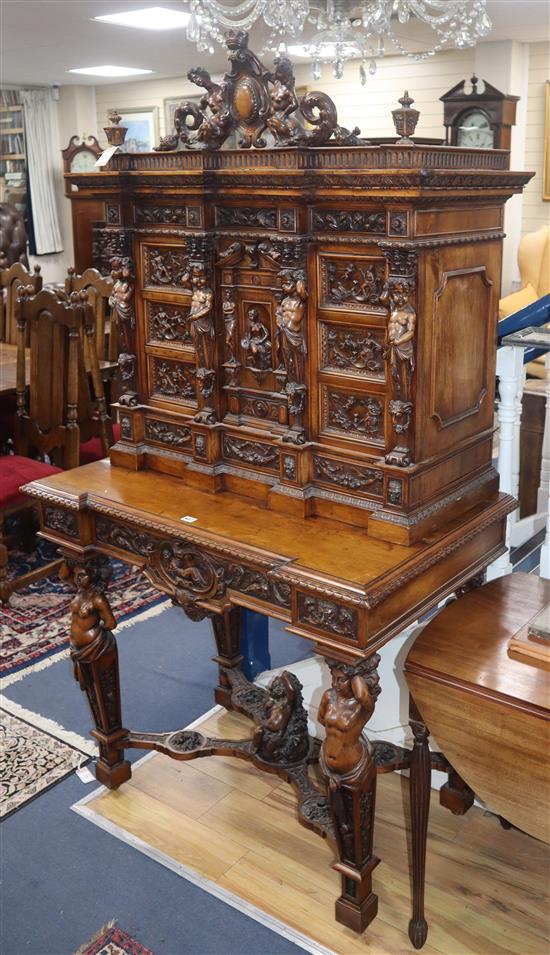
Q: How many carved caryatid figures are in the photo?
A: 6